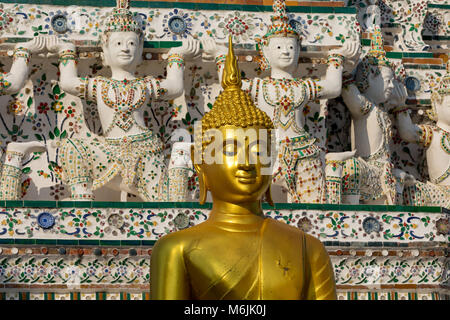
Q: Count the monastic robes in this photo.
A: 1